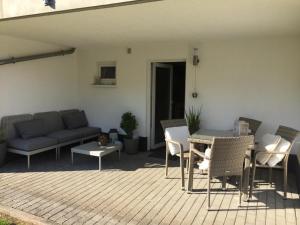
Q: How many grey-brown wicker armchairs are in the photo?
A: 4